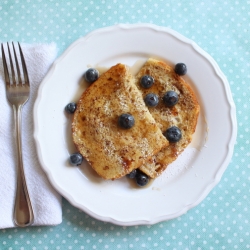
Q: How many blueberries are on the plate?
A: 11